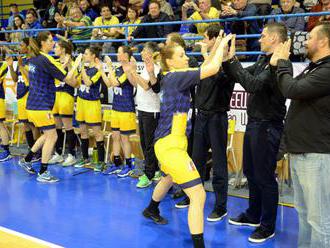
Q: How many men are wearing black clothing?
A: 3